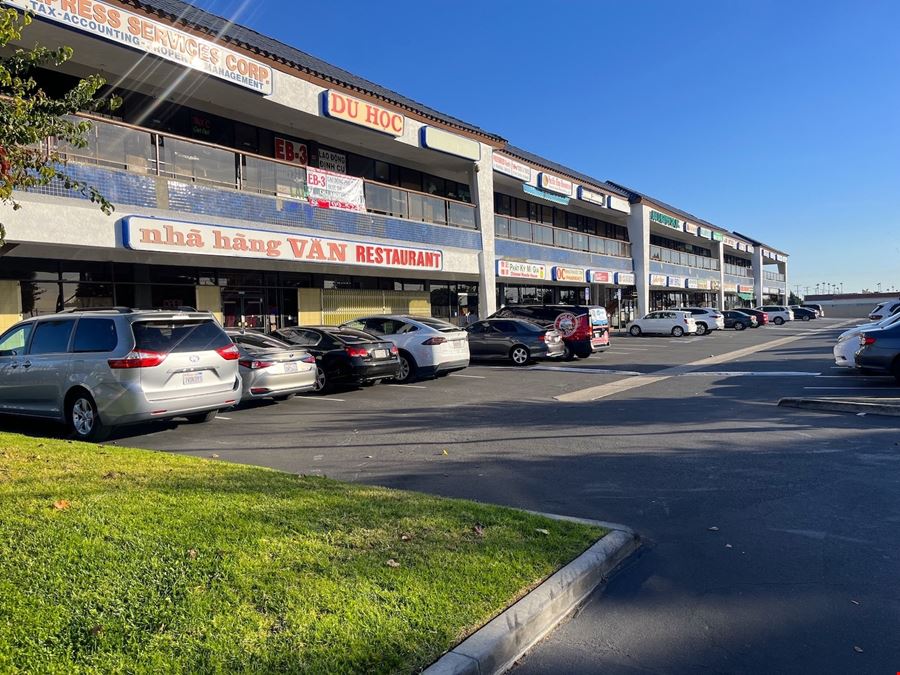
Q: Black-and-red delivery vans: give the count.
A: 1